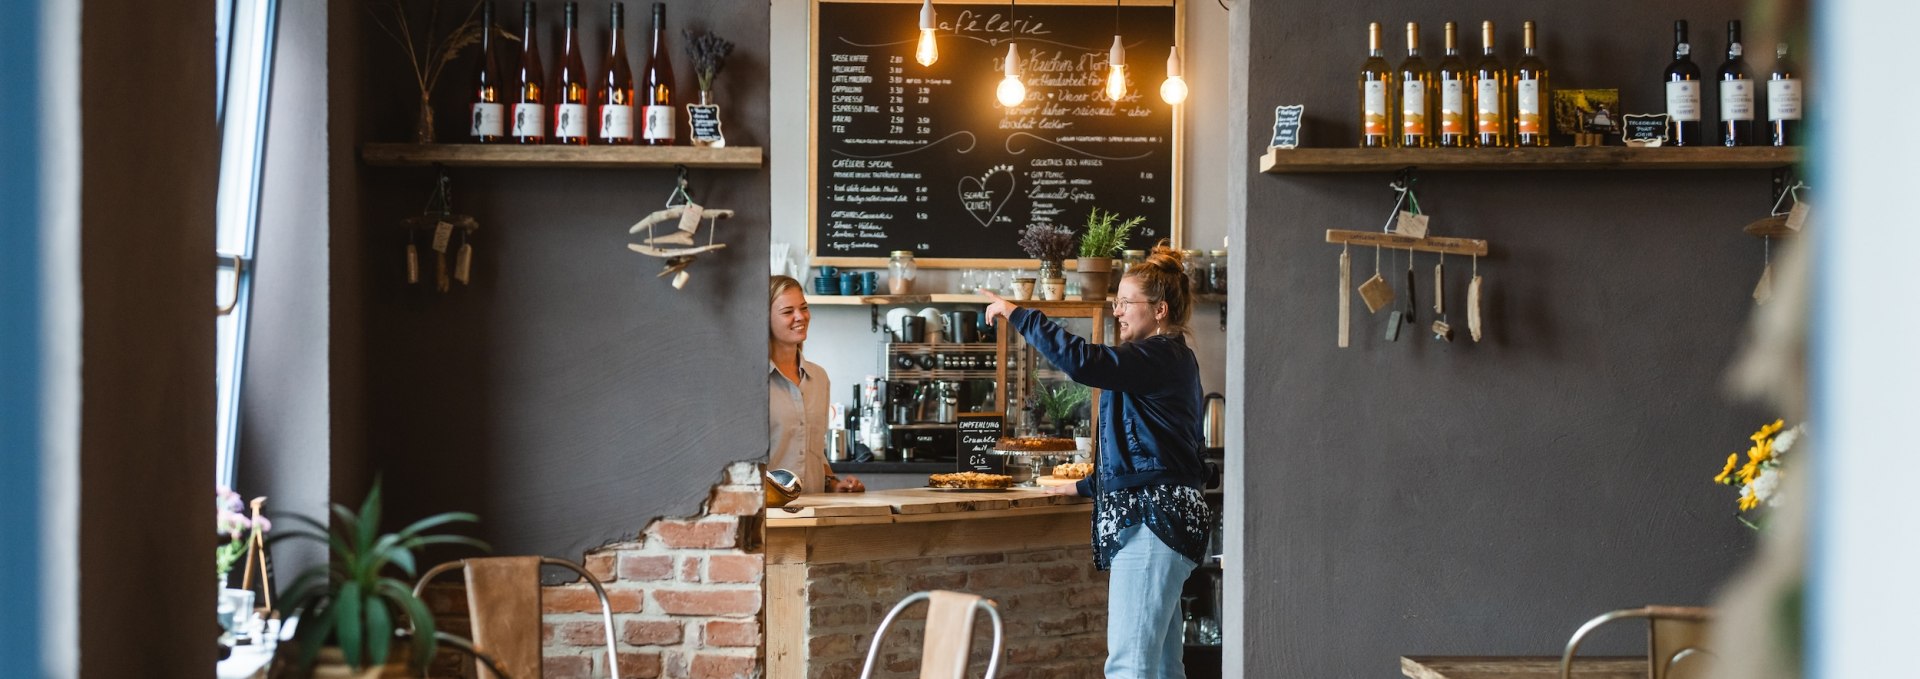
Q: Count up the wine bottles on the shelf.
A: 13